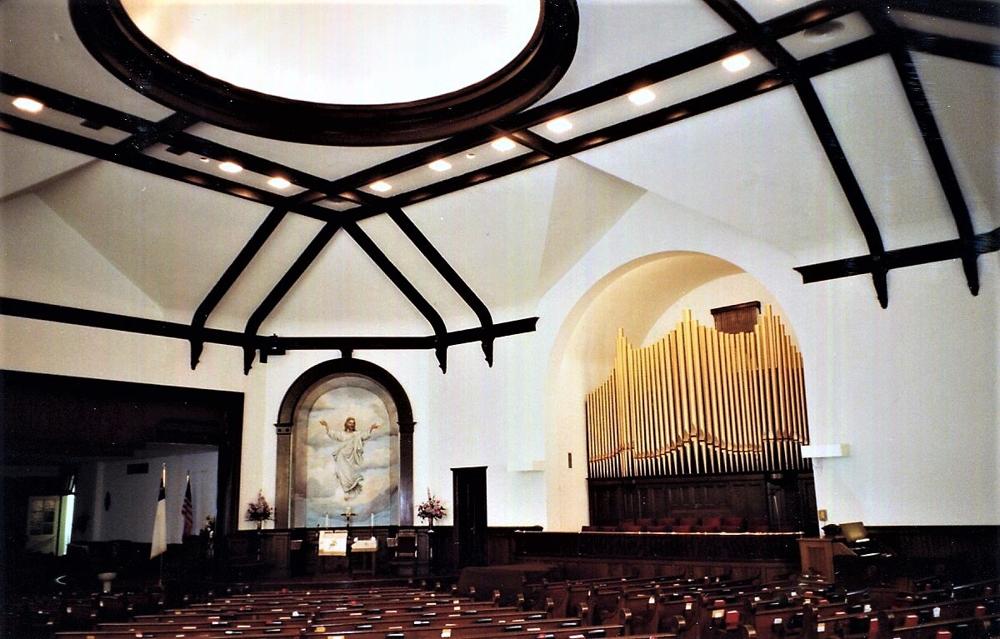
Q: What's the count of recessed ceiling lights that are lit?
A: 9